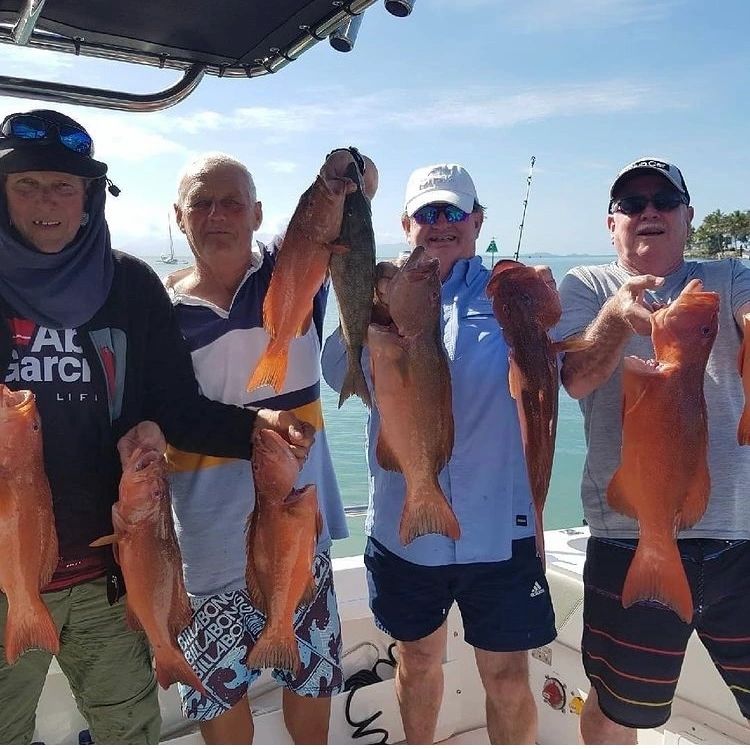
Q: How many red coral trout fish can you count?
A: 8